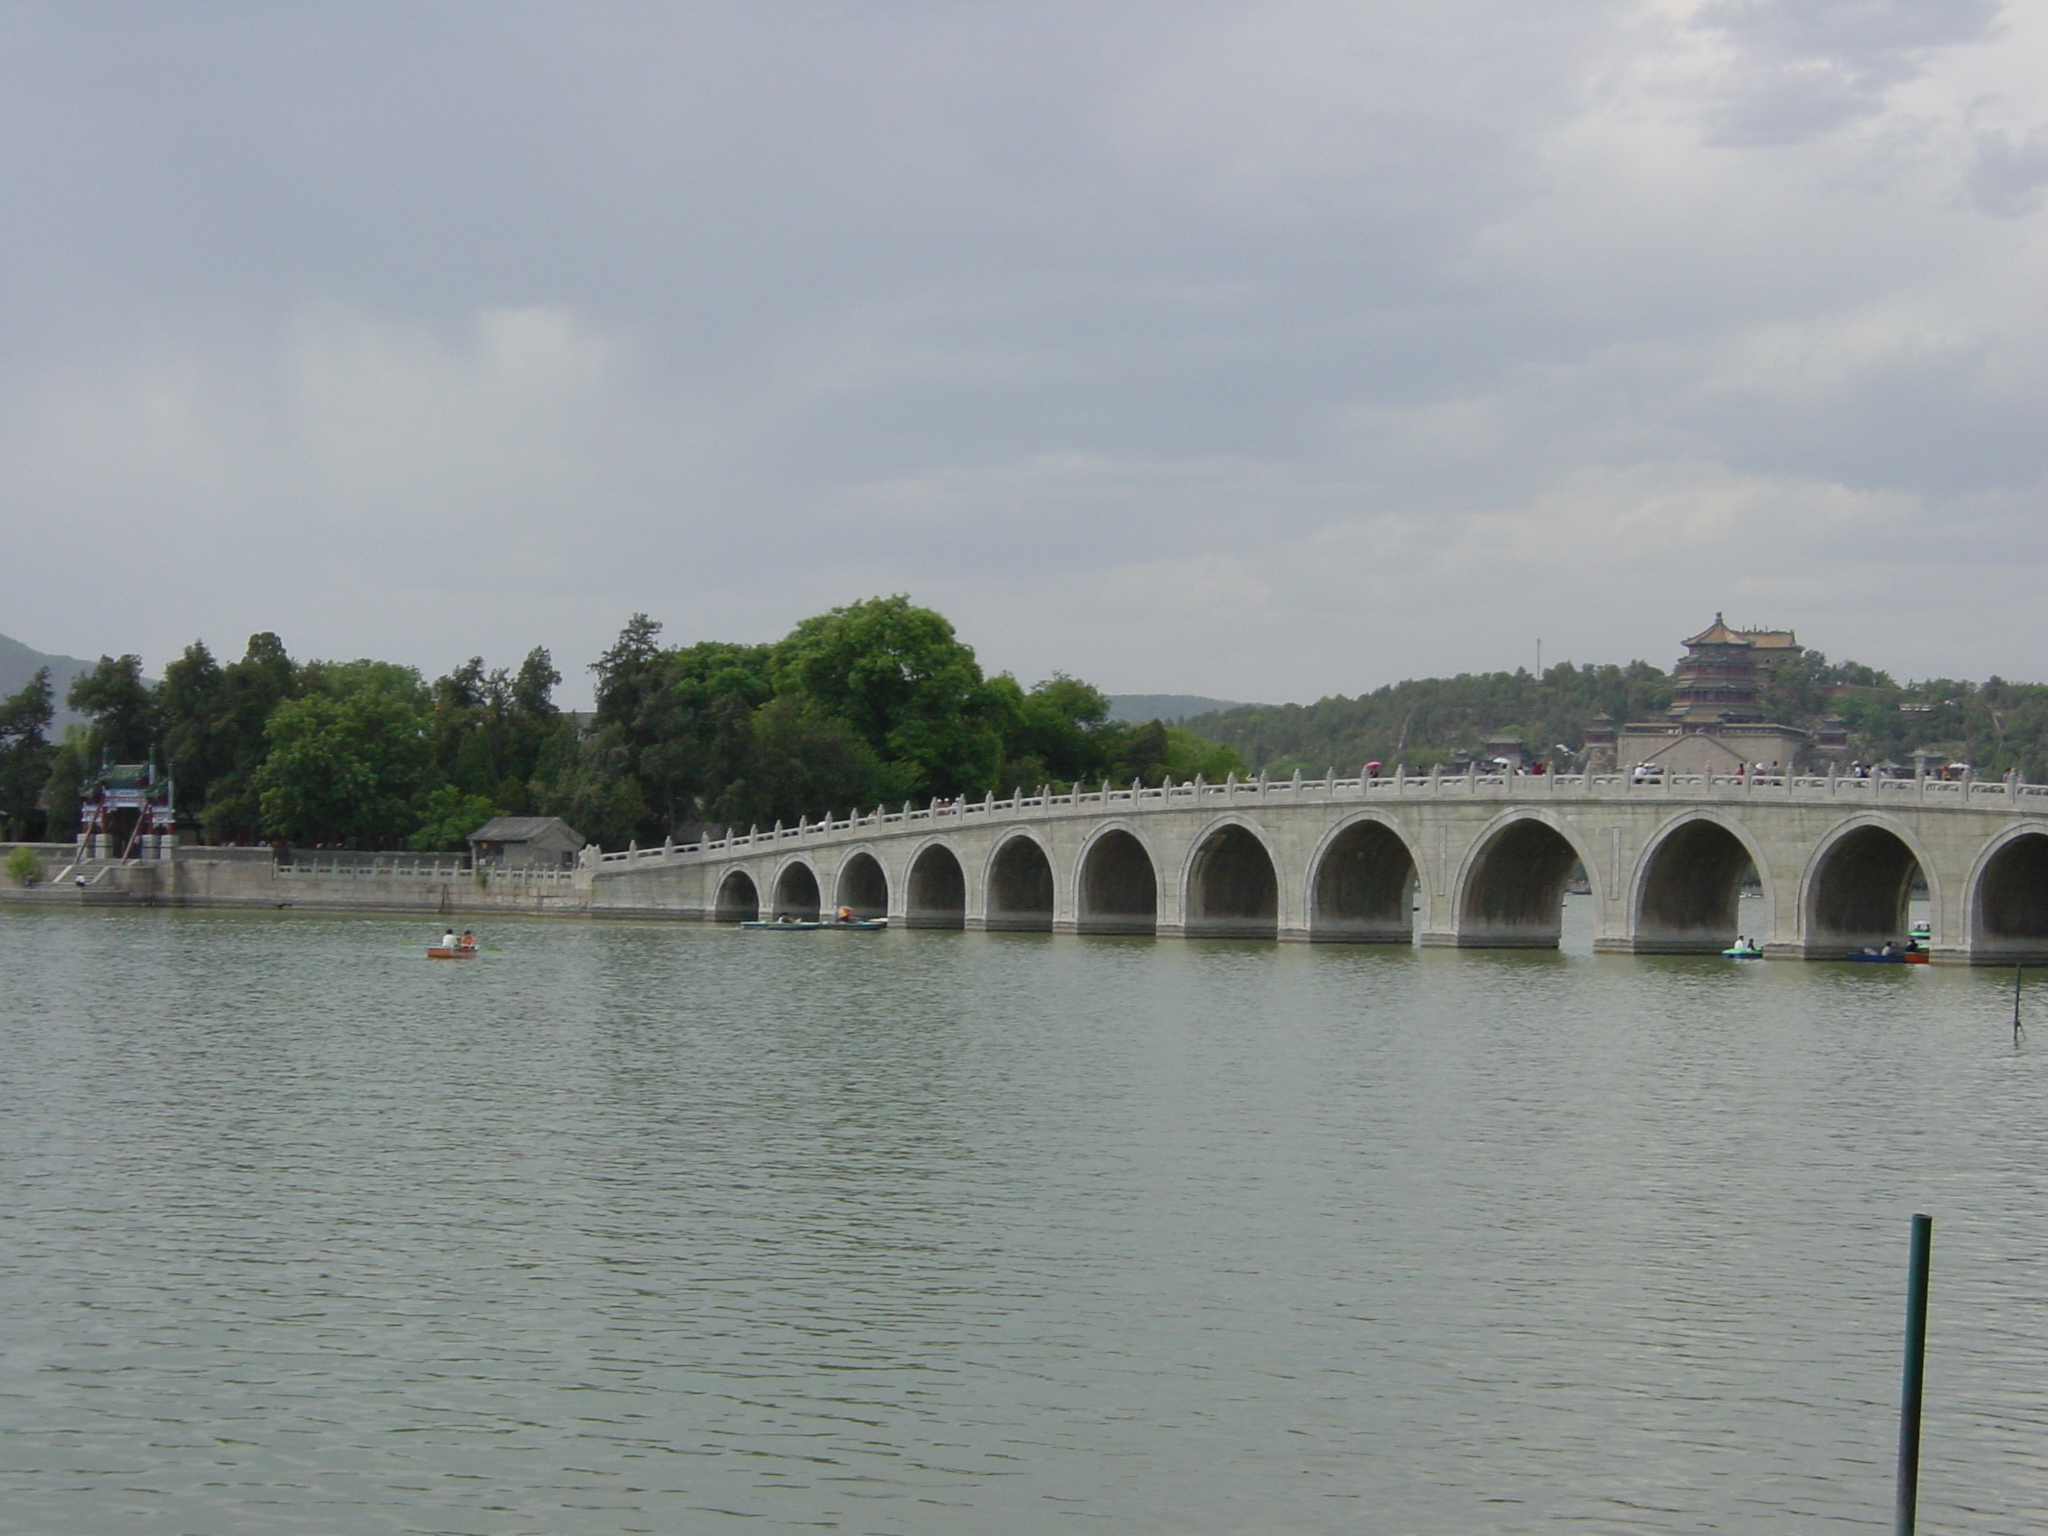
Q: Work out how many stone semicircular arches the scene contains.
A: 12